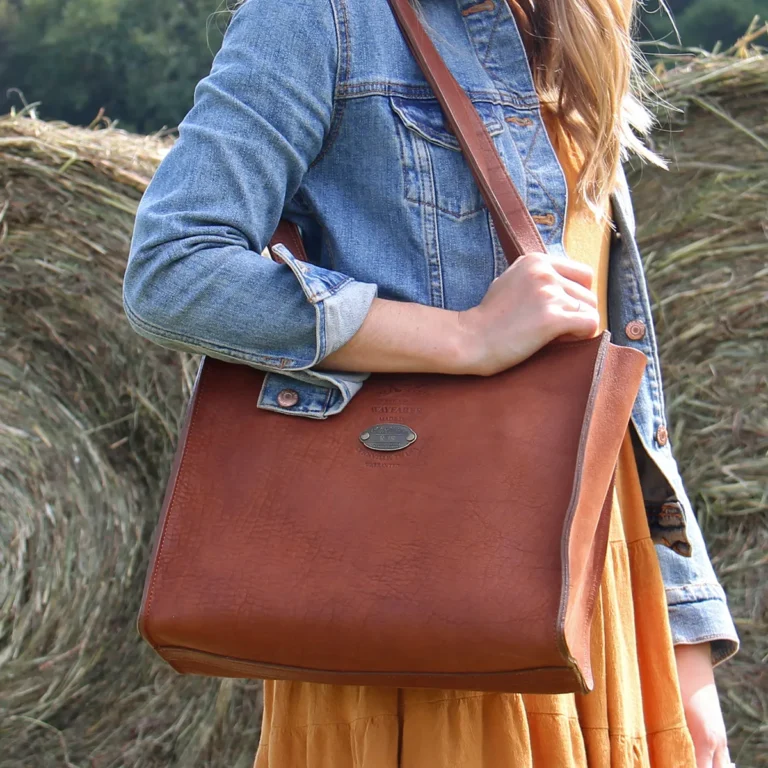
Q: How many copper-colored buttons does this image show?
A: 3